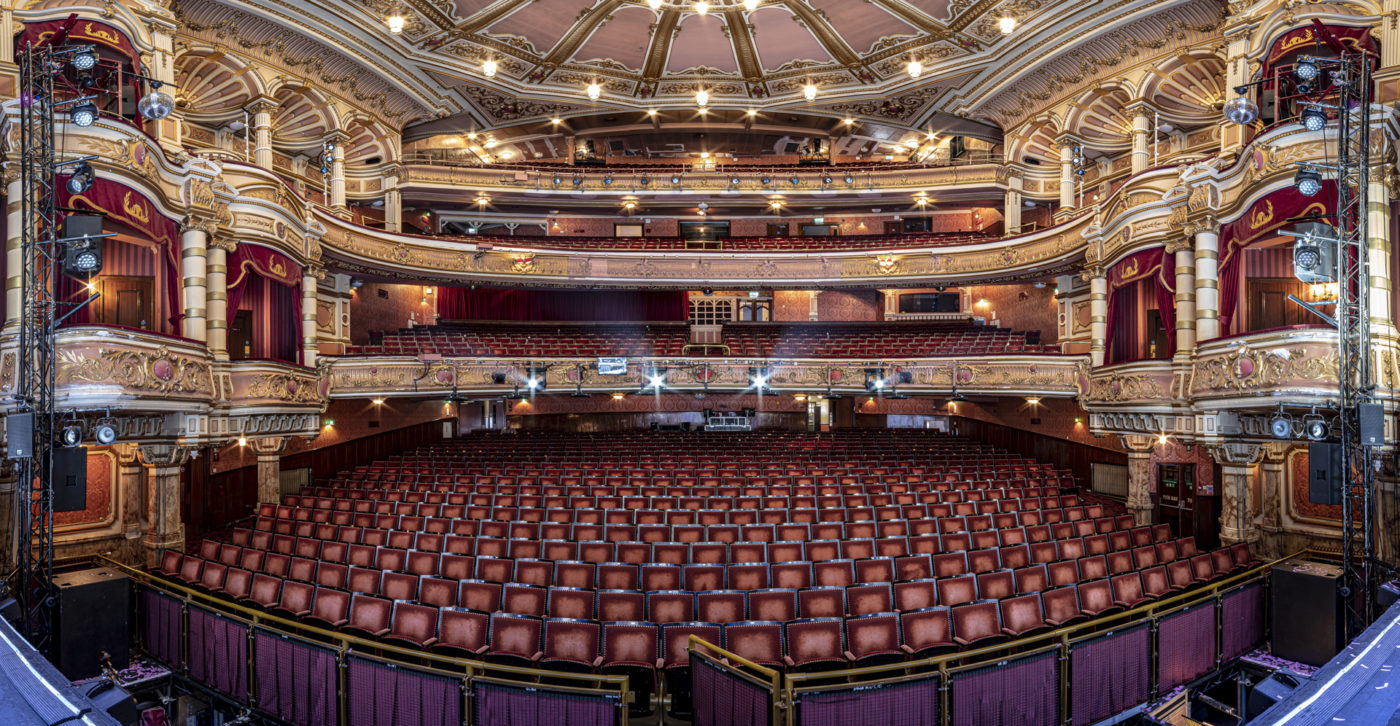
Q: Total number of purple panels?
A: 11